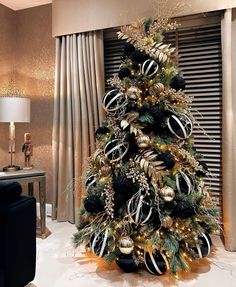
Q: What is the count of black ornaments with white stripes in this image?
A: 10